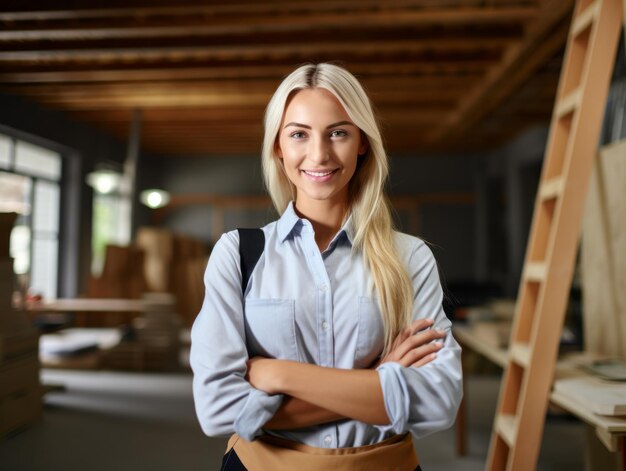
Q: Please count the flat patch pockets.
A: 2